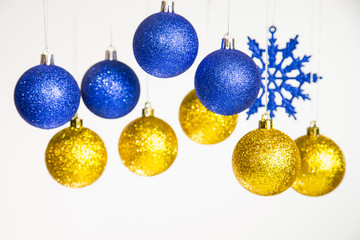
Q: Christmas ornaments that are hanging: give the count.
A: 10